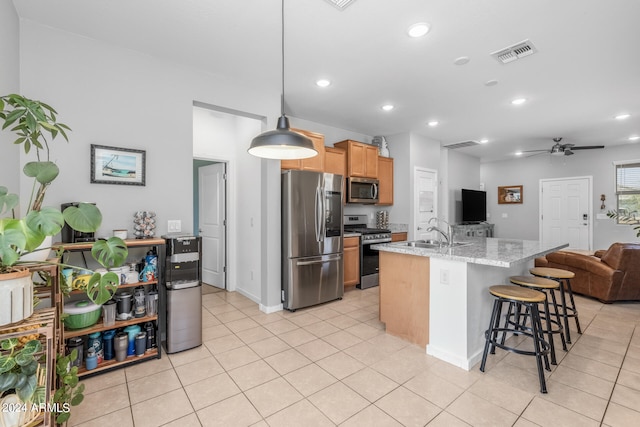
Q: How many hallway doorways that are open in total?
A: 1